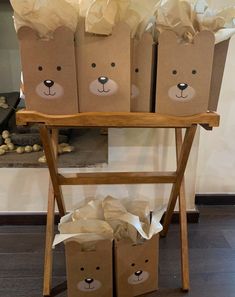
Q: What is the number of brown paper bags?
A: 6